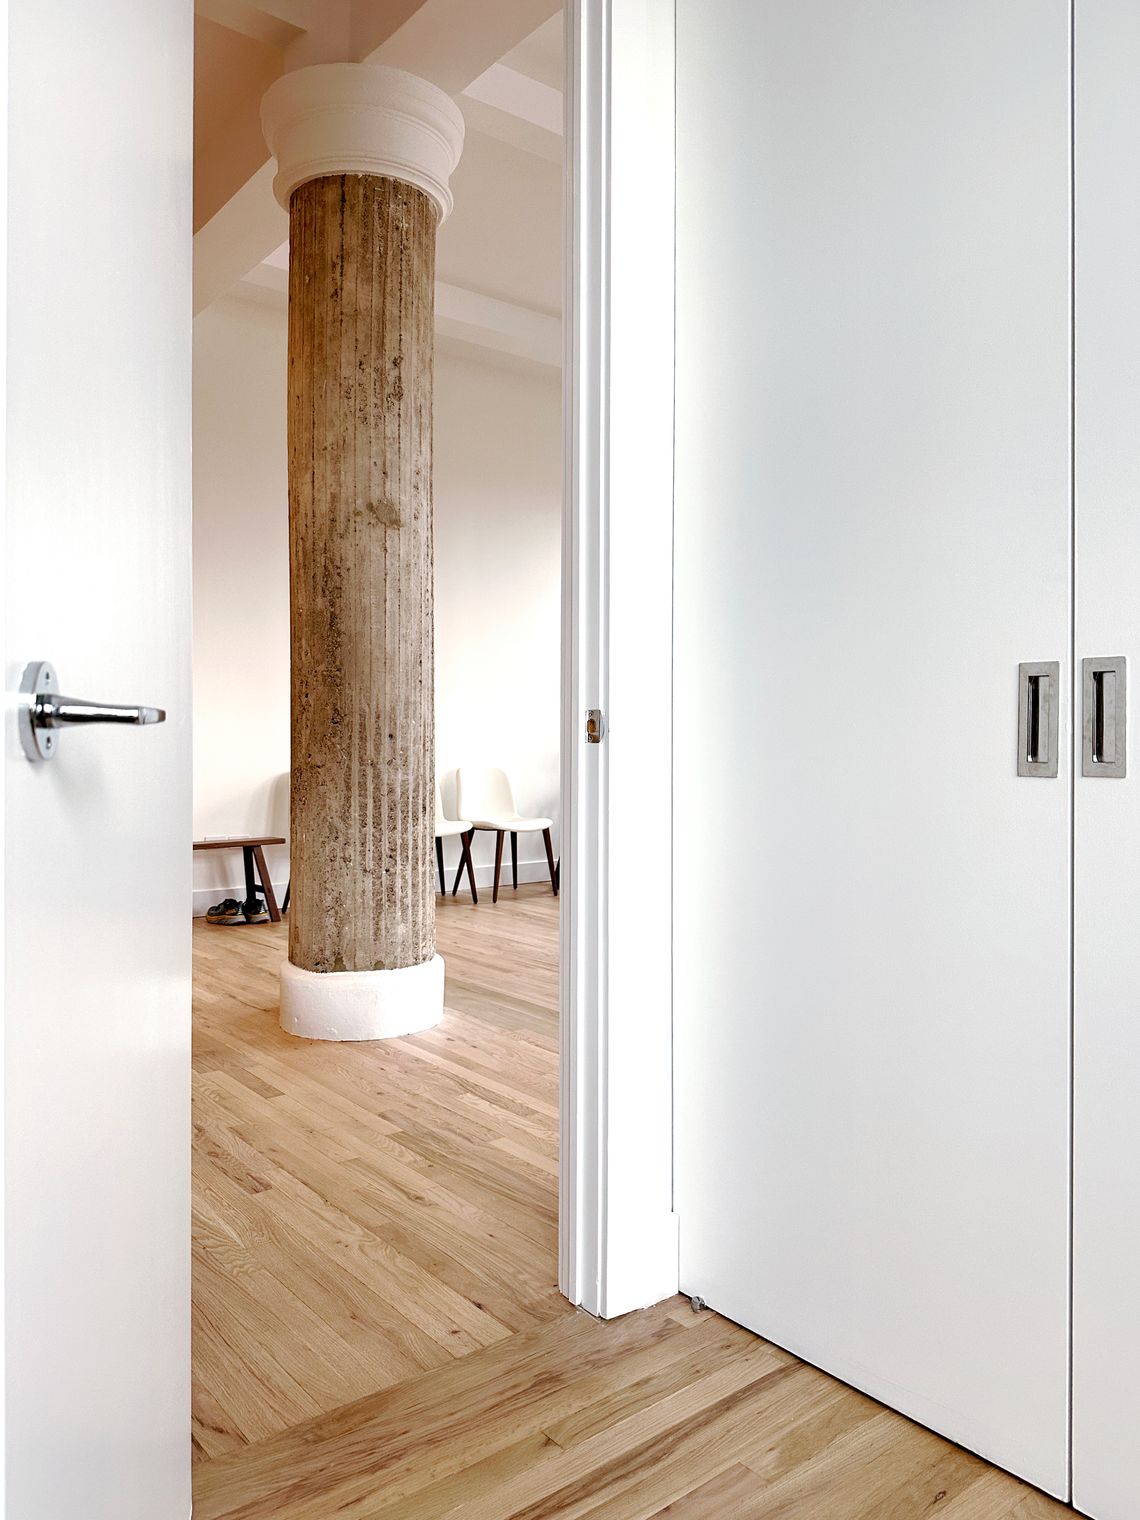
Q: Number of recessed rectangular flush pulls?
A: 2